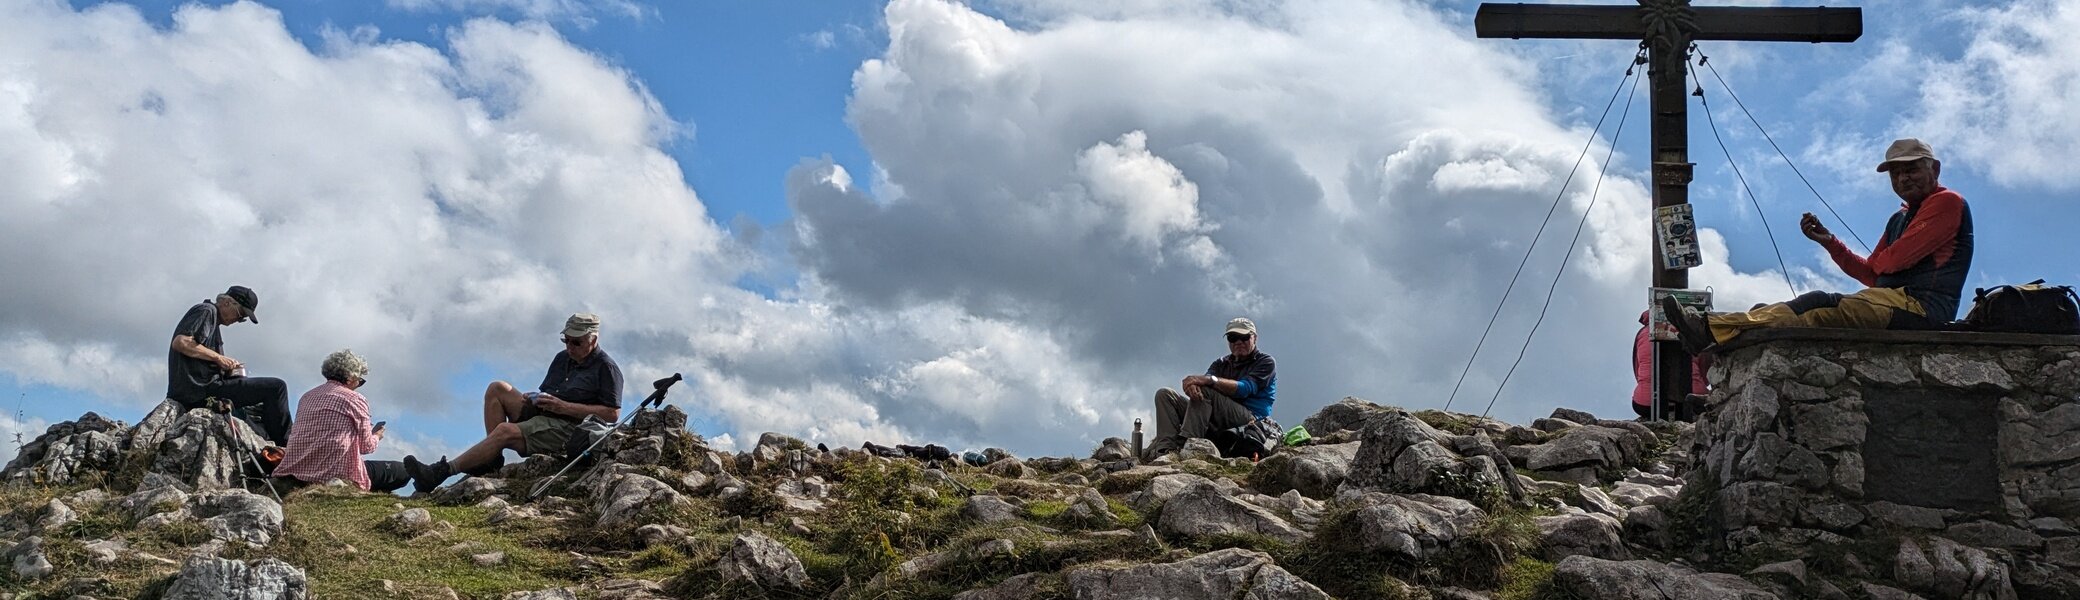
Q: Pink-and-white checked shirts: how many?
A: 1